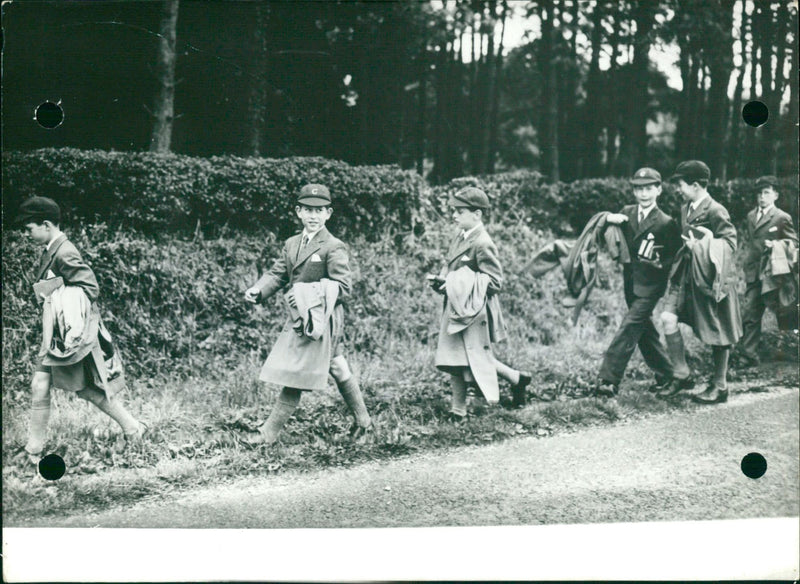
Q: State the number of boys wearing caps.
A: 6